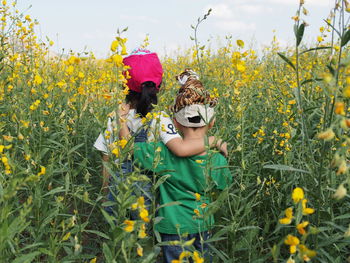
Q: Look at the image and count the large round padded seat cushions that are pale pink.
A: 0